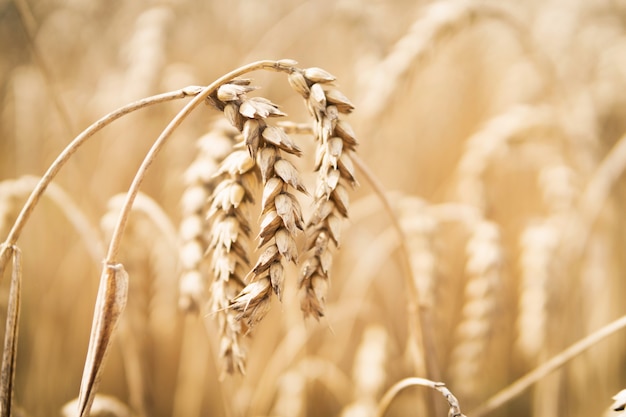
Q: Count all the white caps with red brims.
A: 0